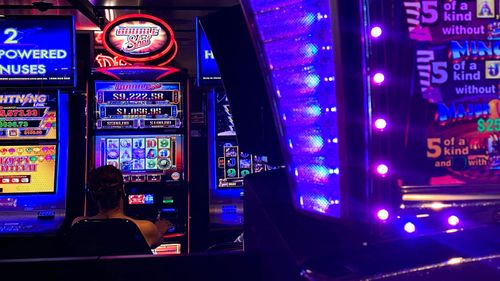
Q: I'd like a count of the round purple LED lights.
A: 7